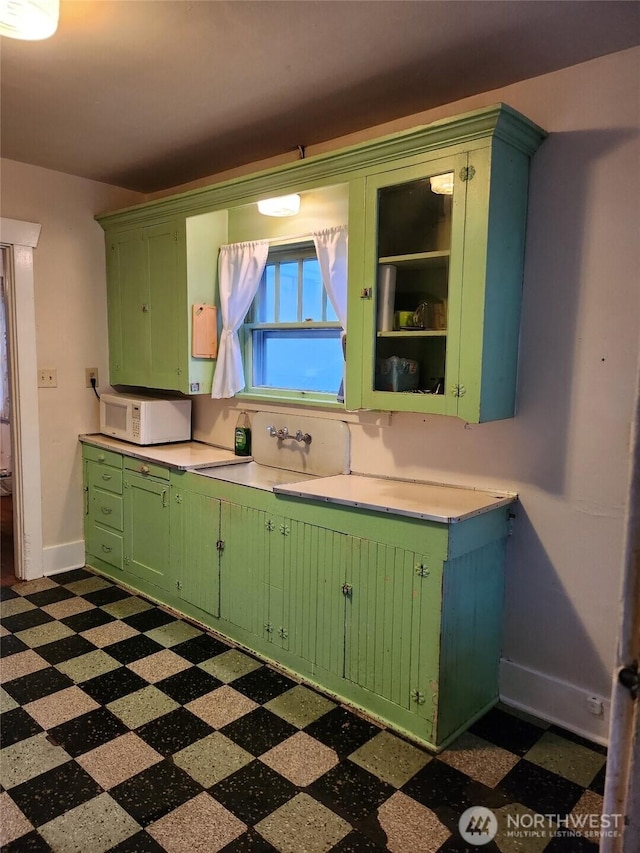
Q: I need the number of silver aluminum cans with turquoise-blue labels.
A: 0